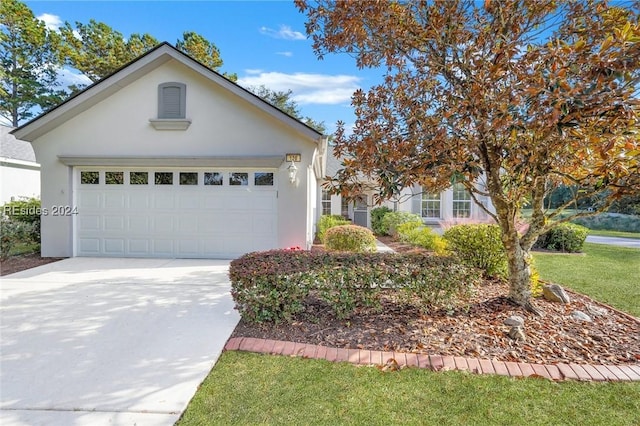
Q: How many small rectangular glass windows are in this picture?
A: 8